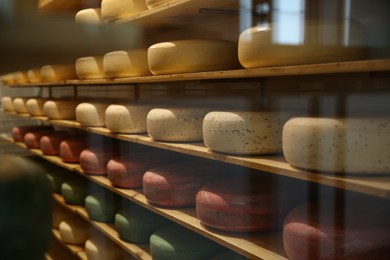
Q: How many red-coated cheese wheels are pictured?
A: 9